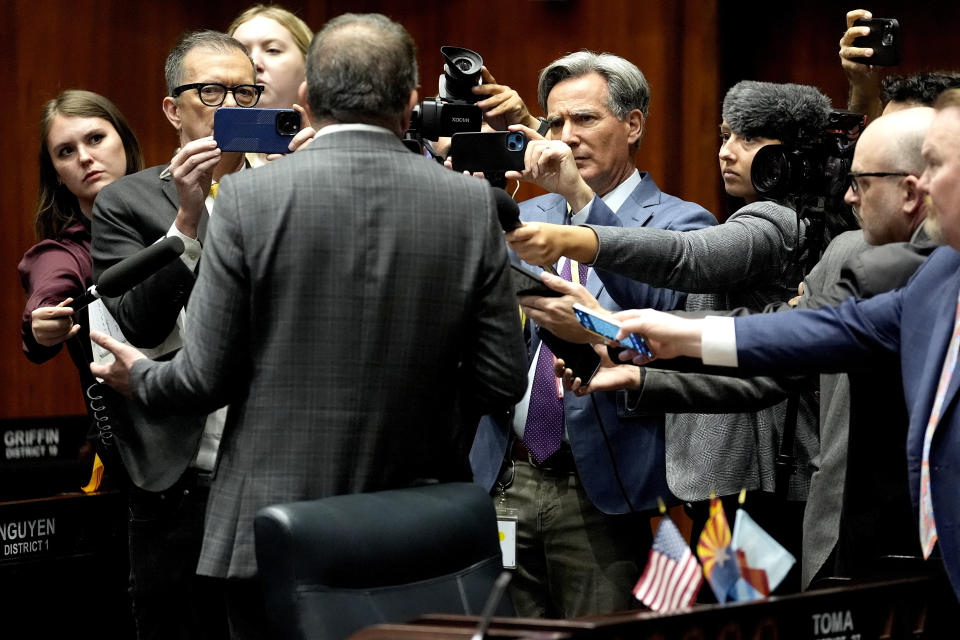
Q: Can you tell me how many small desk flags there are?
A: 3